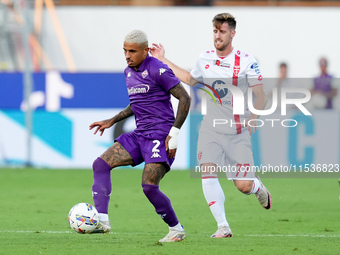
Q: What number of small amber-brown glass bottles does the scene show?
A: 0